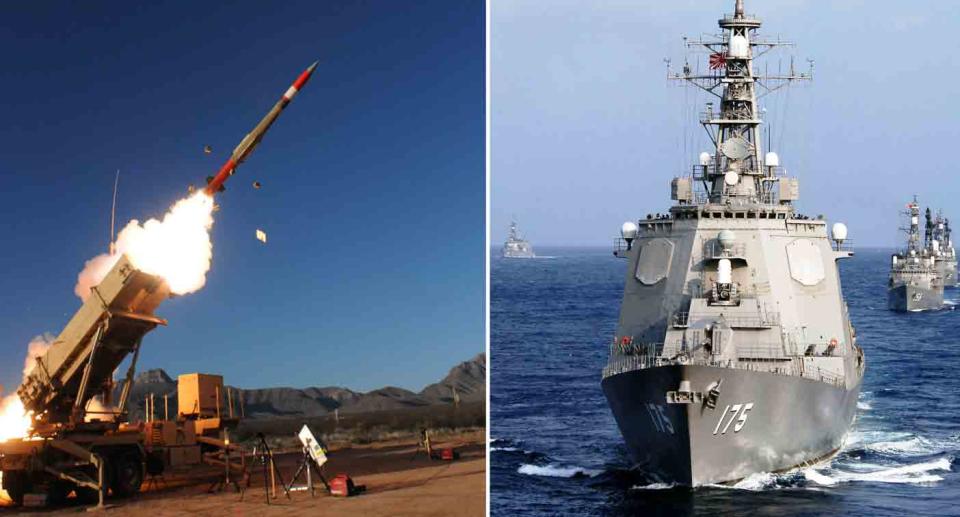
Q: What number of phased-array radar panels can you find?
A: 2